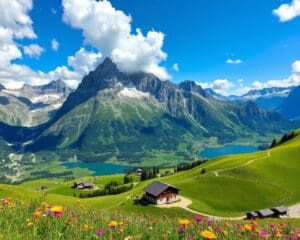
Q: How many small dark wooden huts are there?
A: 3